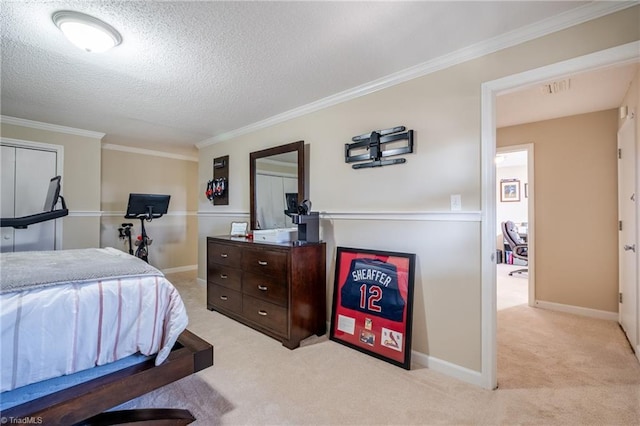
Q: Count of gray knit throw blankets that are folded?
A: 1